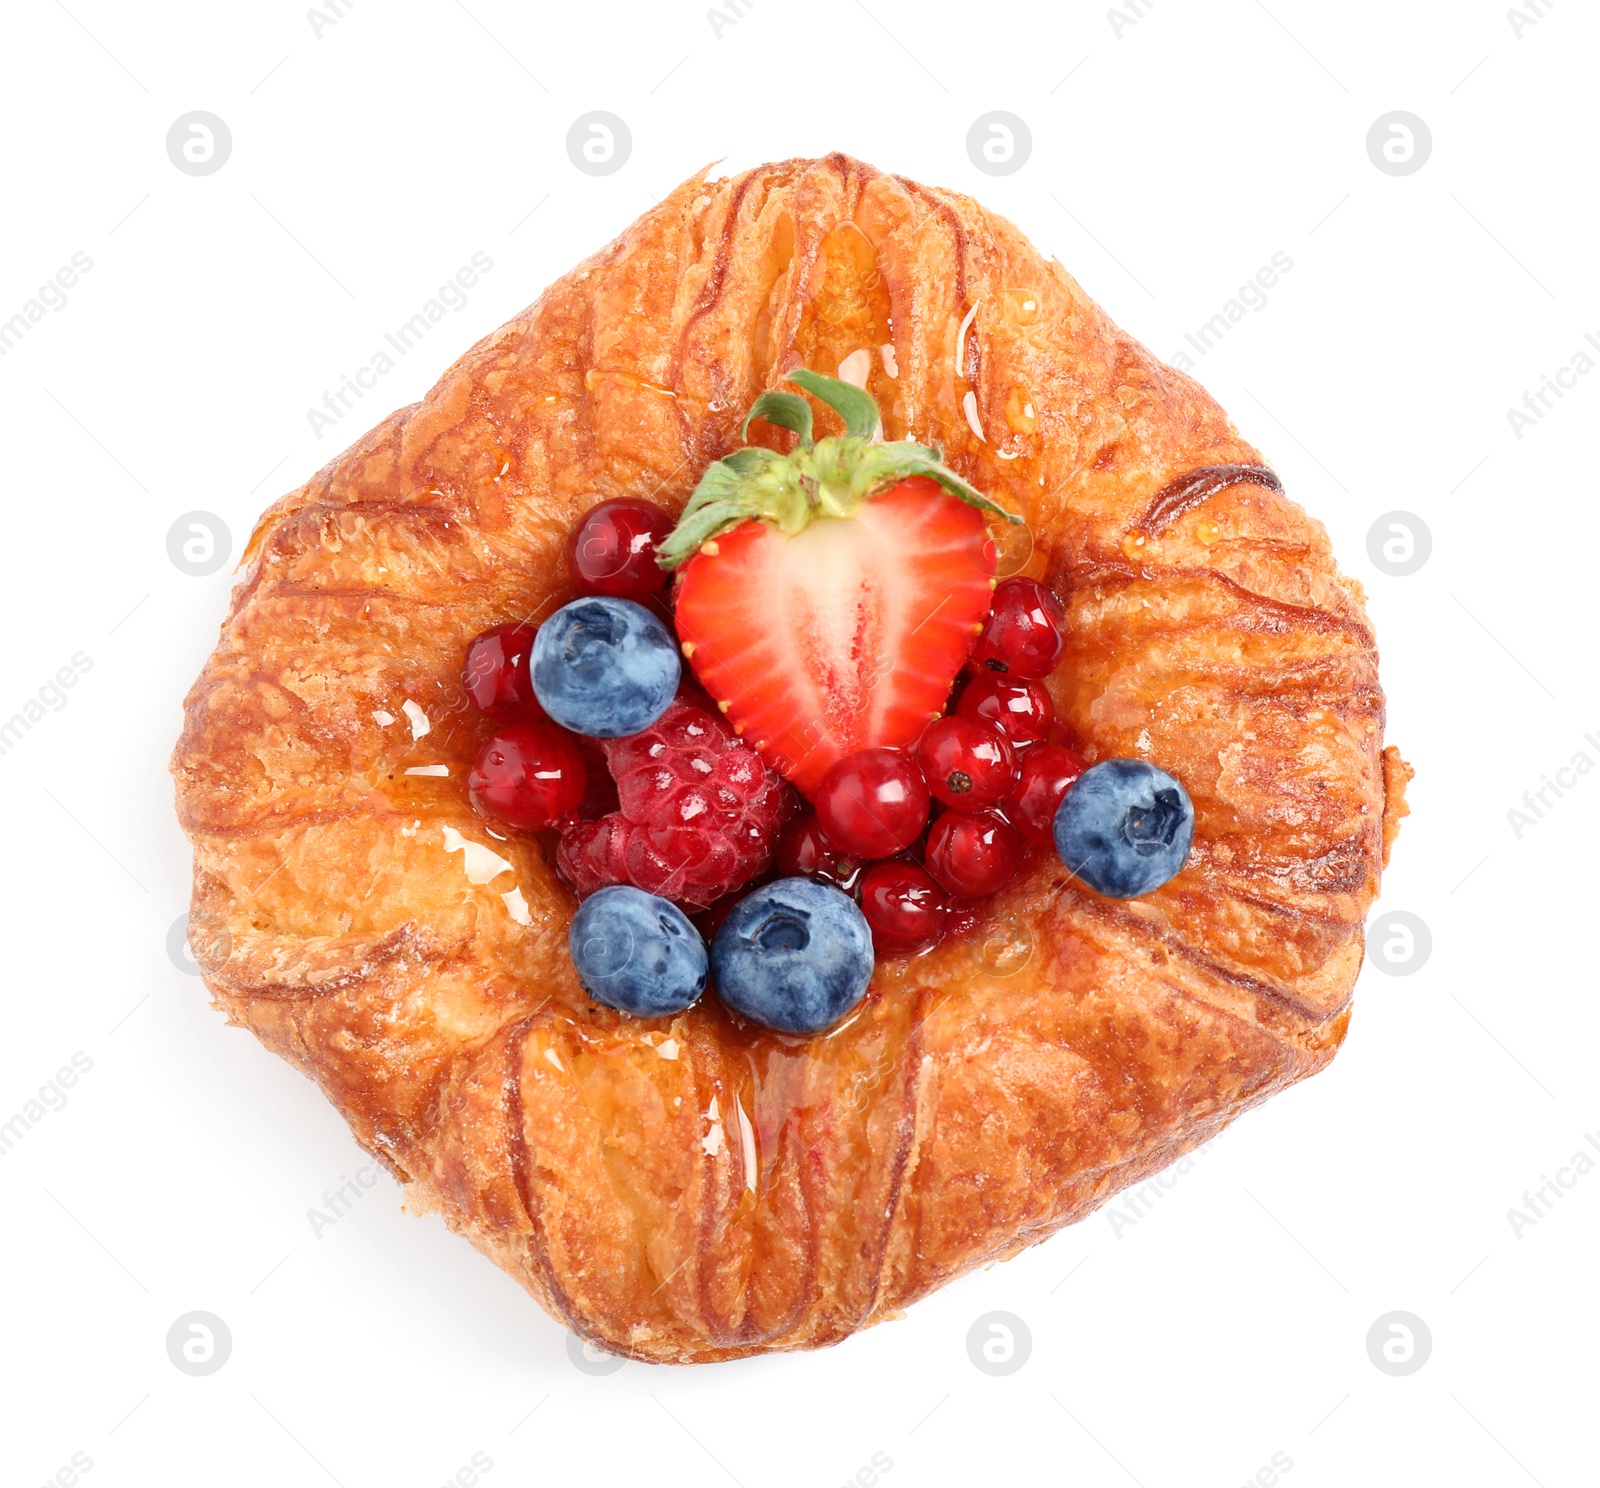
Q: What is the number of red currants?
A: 11